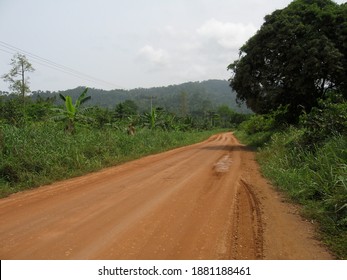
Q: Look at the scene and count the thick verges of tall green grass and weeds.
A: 2